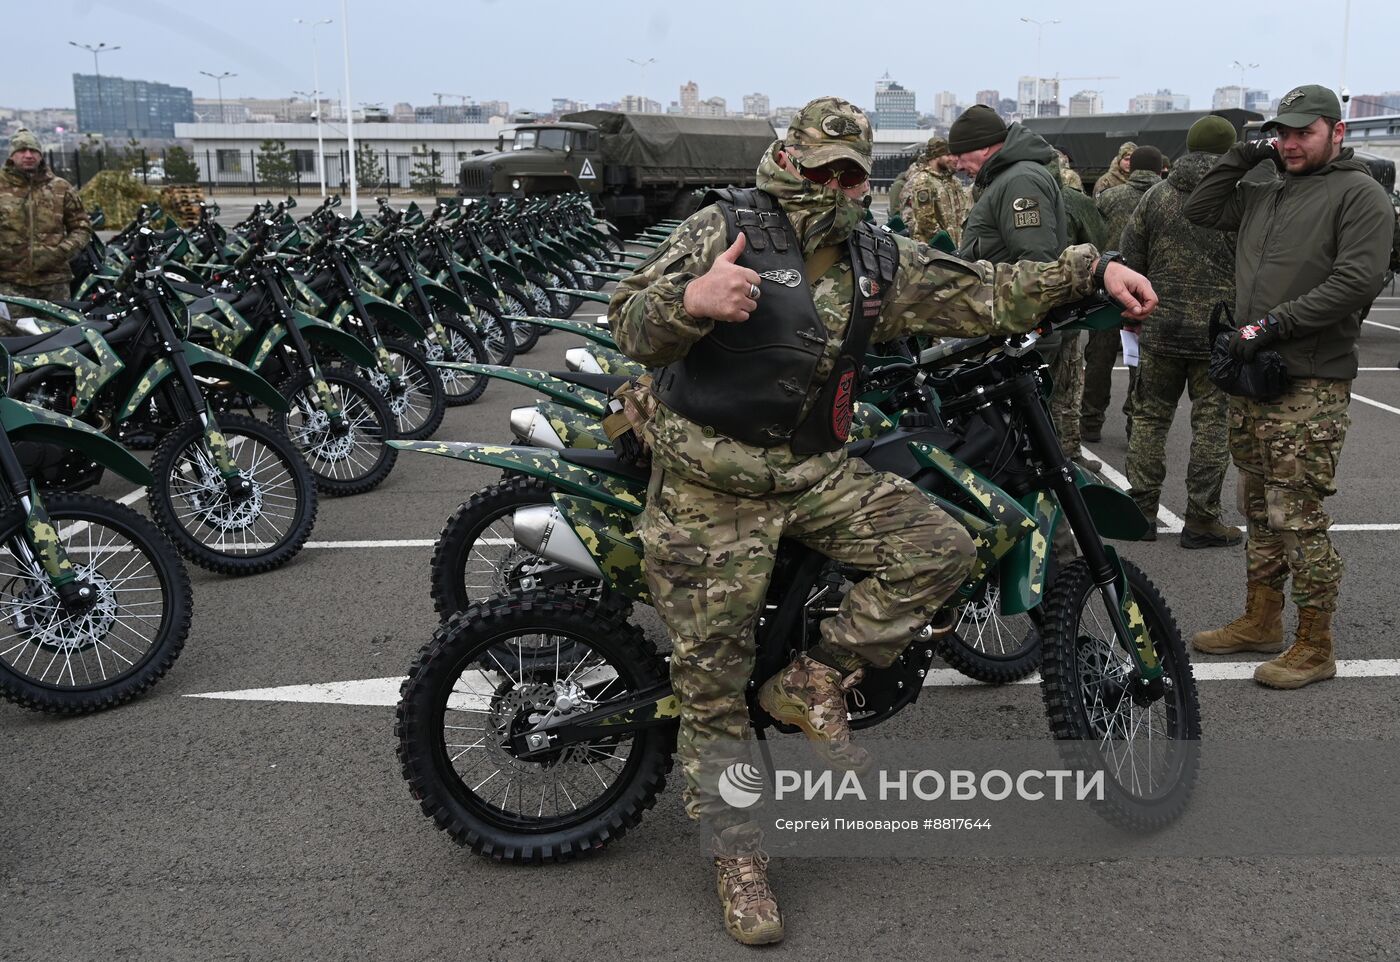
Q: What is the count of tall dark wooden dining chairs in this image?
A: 0